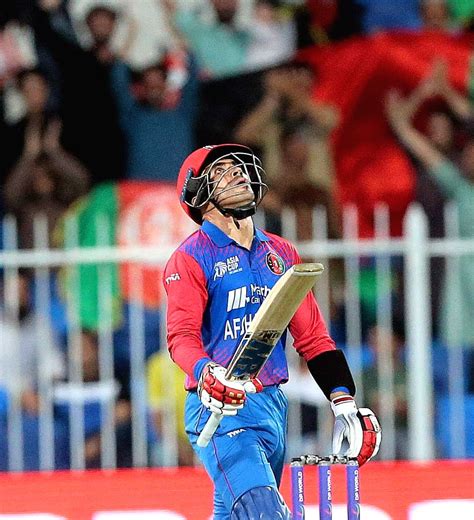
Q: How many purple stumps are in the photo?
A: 3